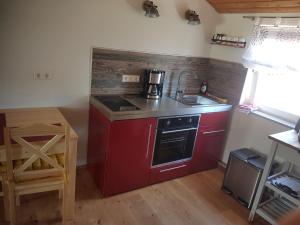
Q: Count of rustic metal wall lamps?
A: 2